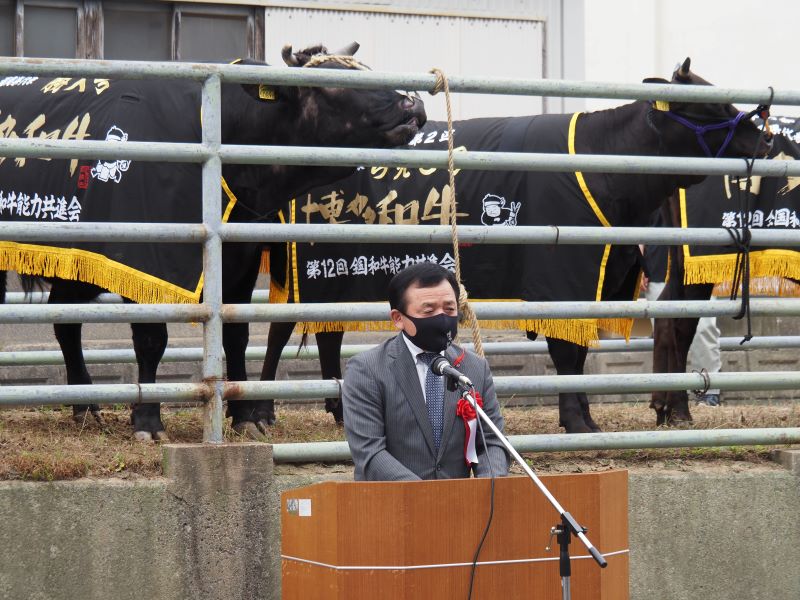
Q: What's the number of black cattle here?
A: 3